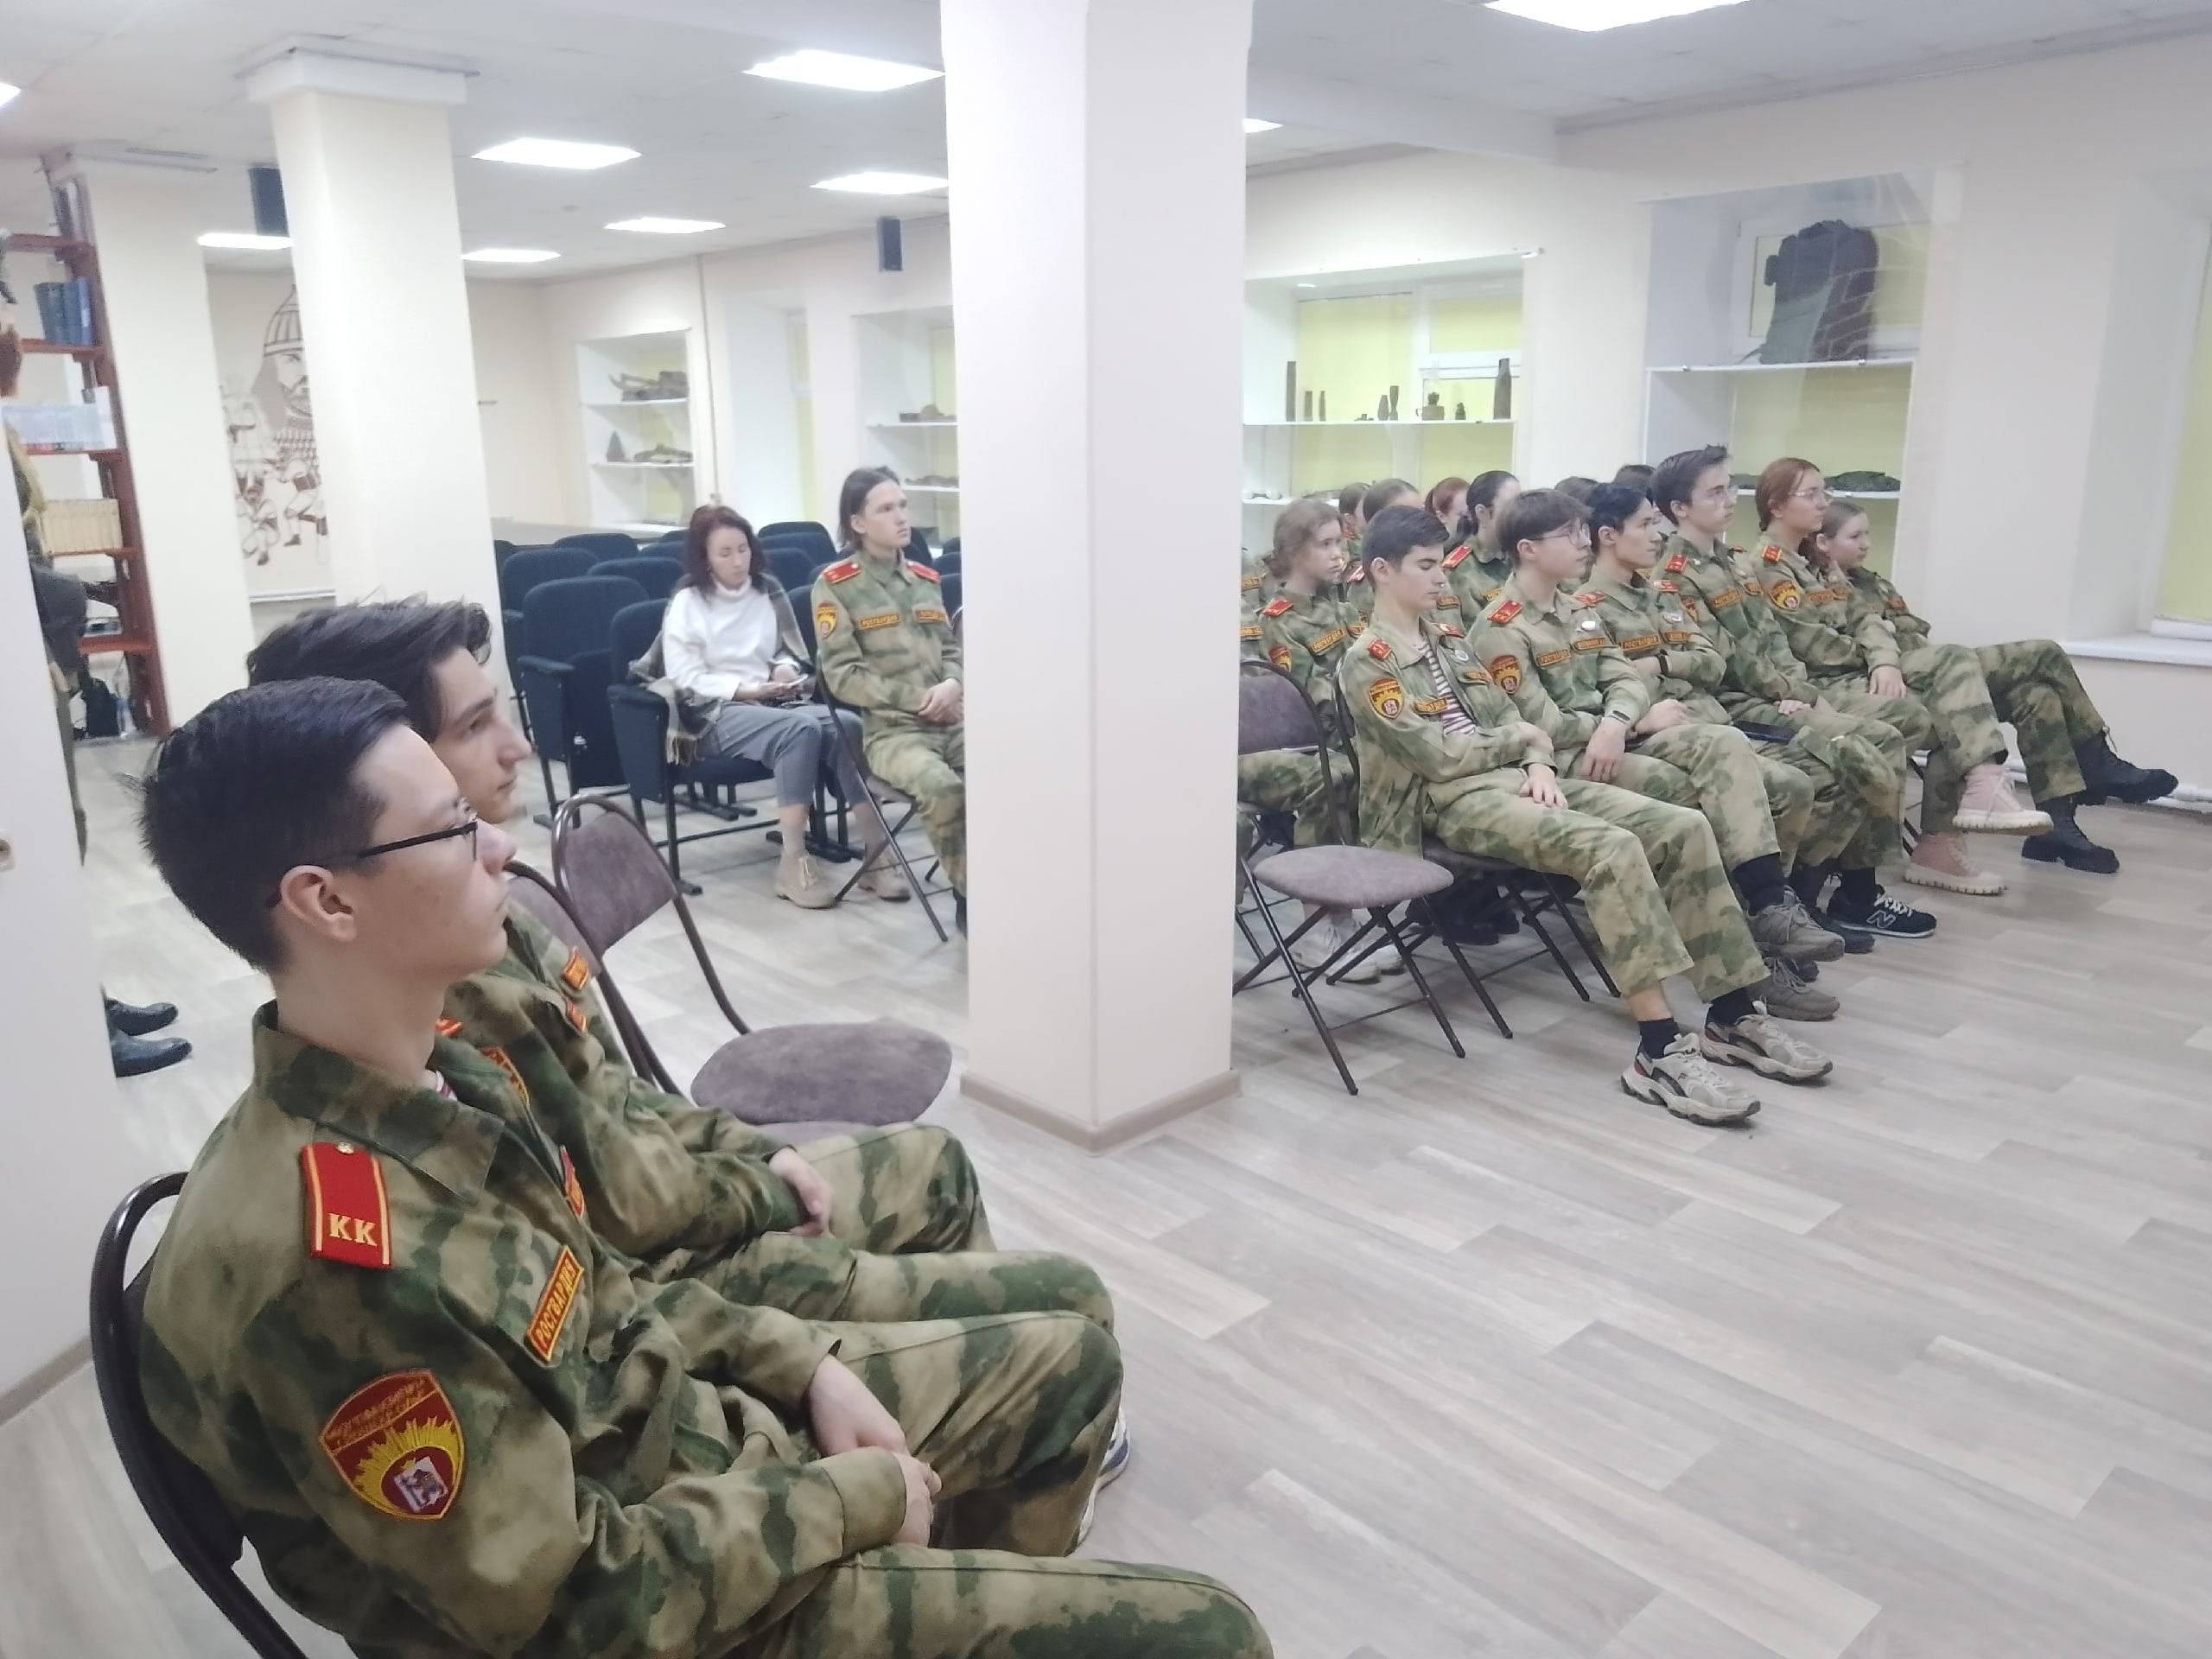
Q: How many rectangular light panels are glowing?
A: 9